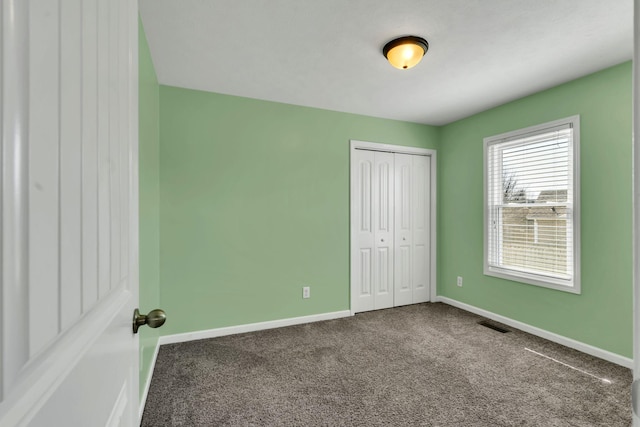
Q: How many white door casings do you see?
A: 1